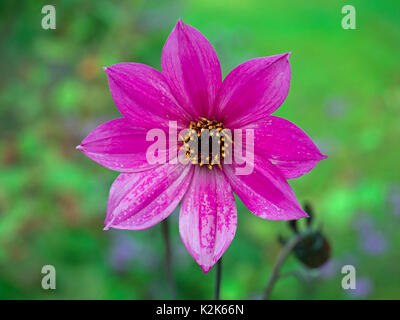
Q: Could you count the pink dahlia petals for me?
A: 8